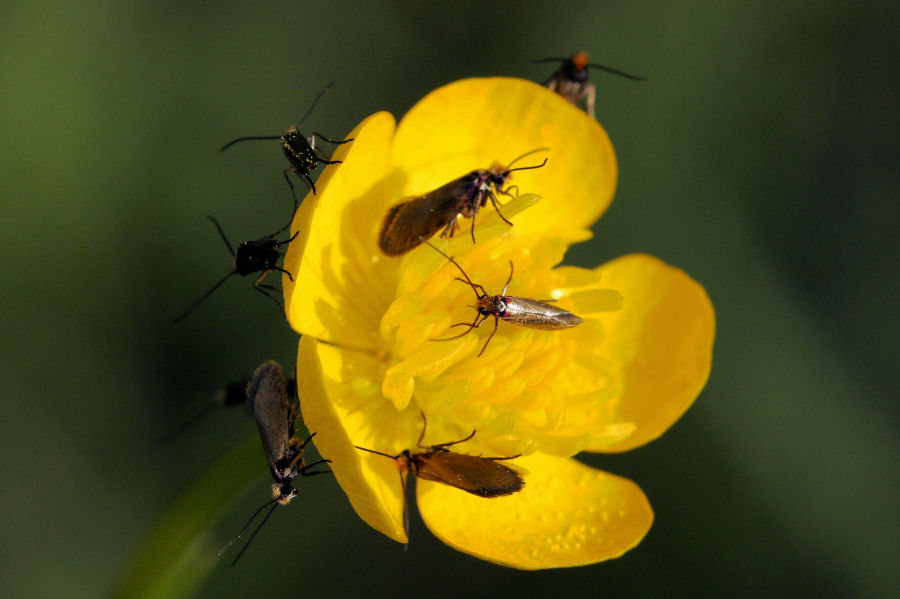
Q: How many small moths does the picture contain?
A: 8